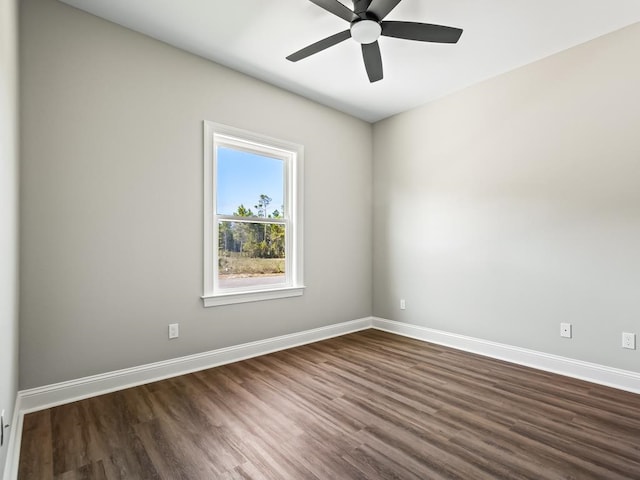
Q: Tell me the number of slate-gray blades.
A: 5